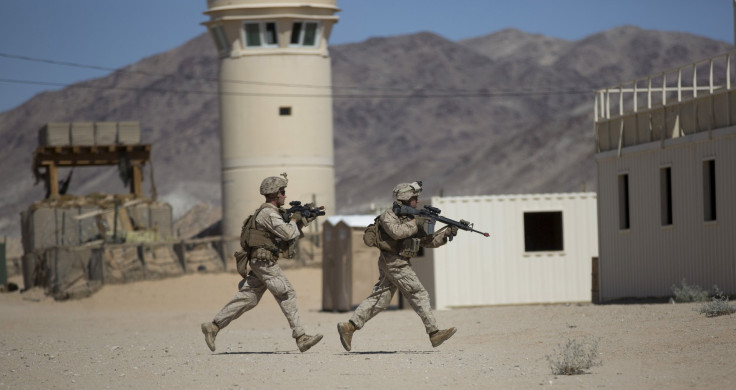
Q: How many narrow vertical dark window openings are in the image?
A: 3